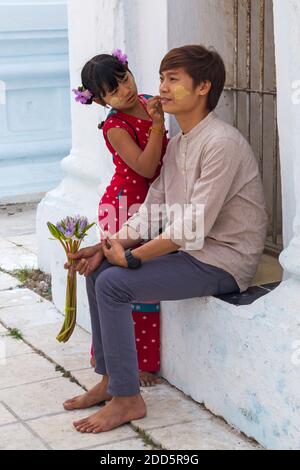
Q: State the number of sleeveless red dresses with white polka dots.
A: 1